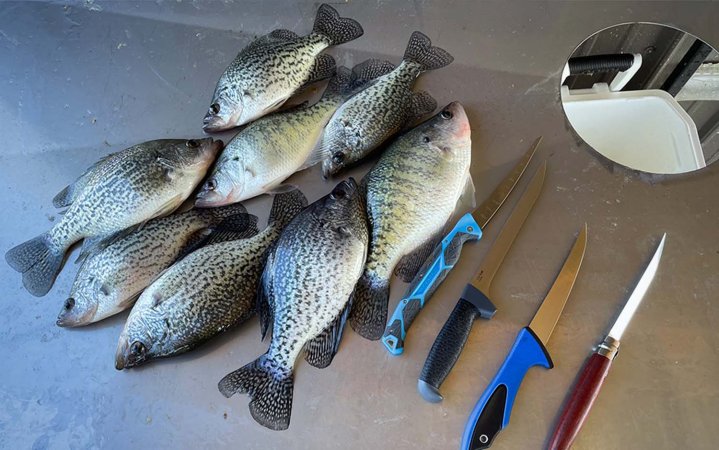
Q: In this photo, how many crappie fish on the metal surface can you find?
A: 8